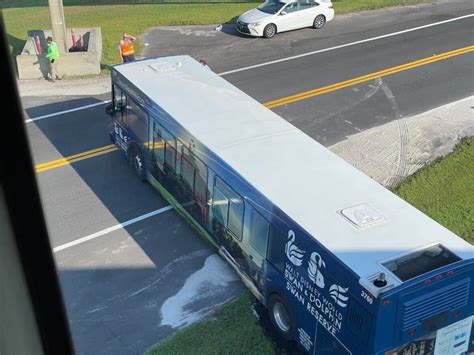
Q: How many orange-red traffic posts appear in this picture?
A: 3